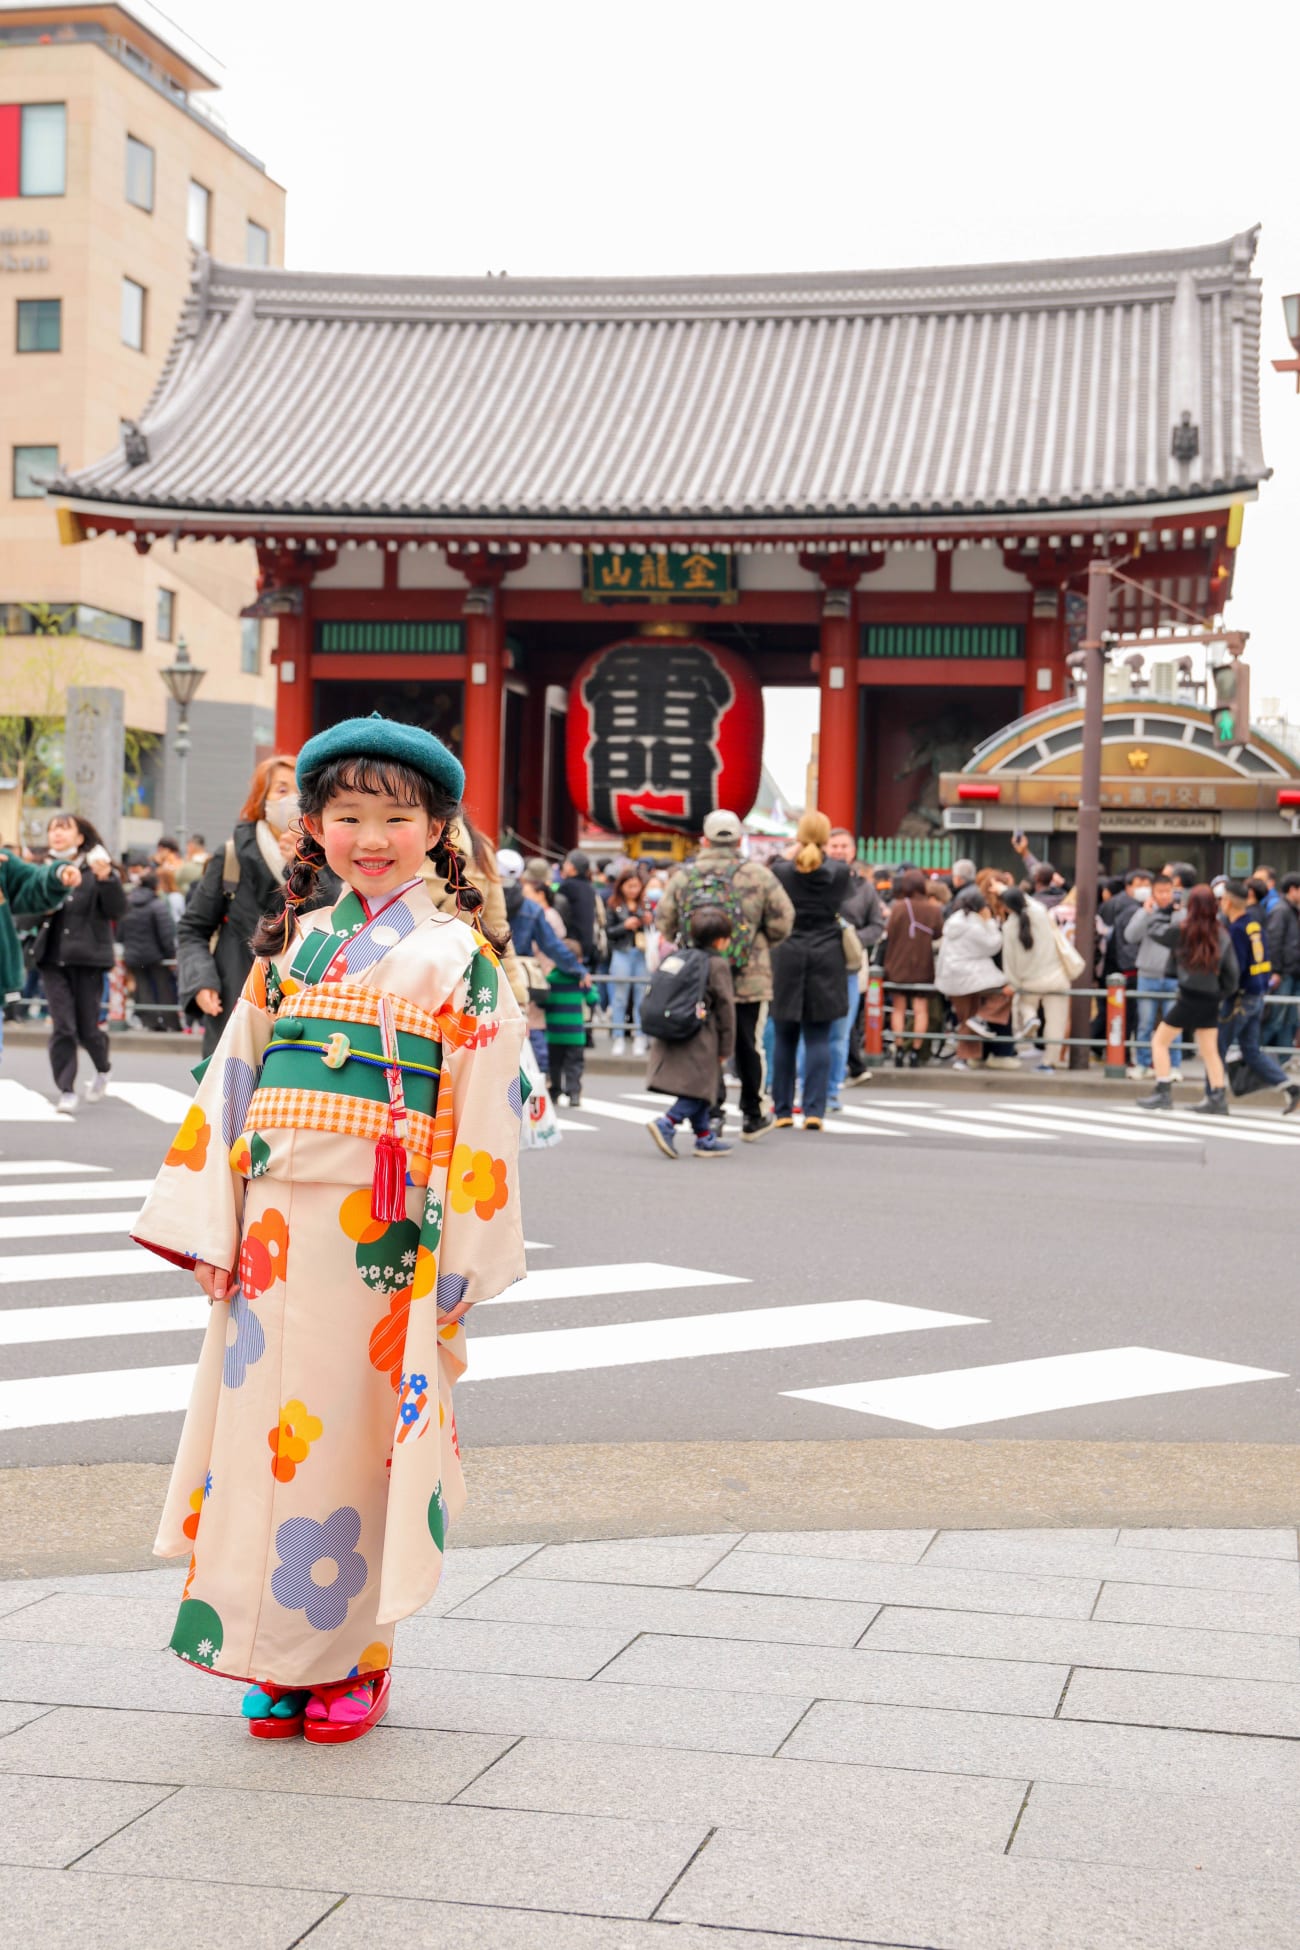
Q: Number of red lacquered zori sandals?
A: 2